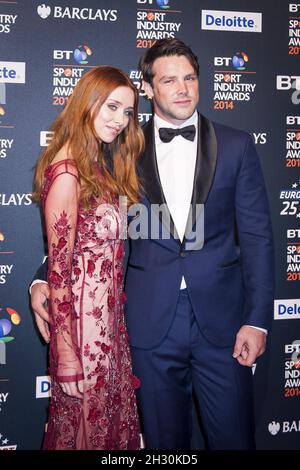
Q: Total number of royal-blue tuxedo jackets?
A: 1